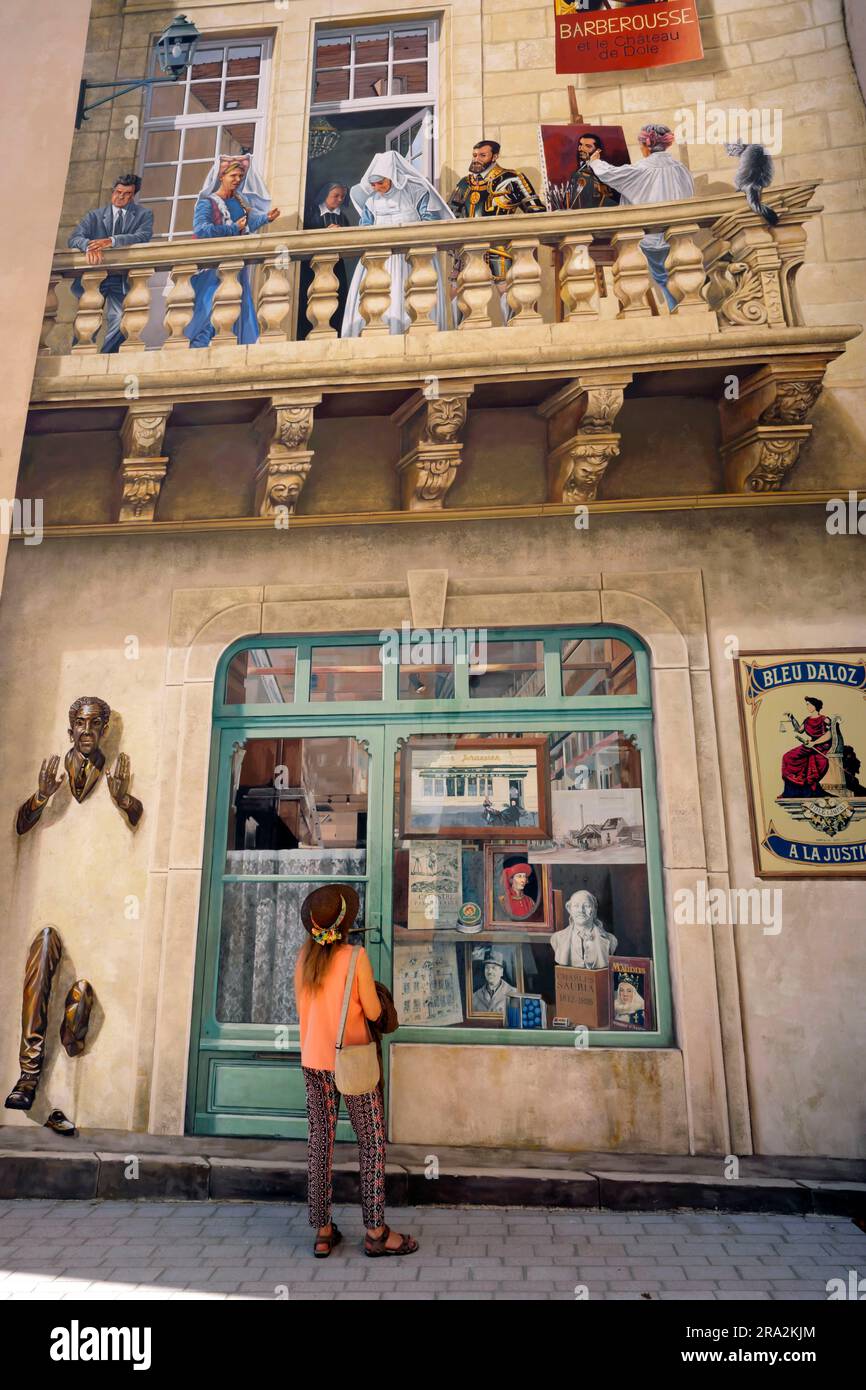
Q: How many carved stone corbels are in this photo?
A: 5